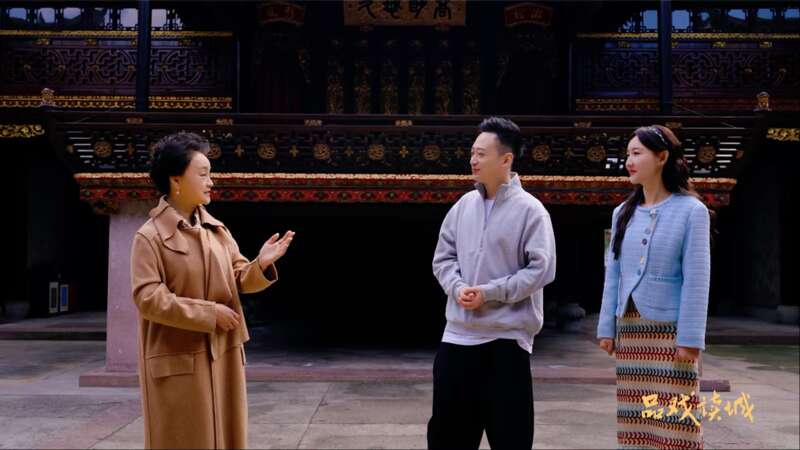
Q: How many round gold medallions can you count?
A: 9